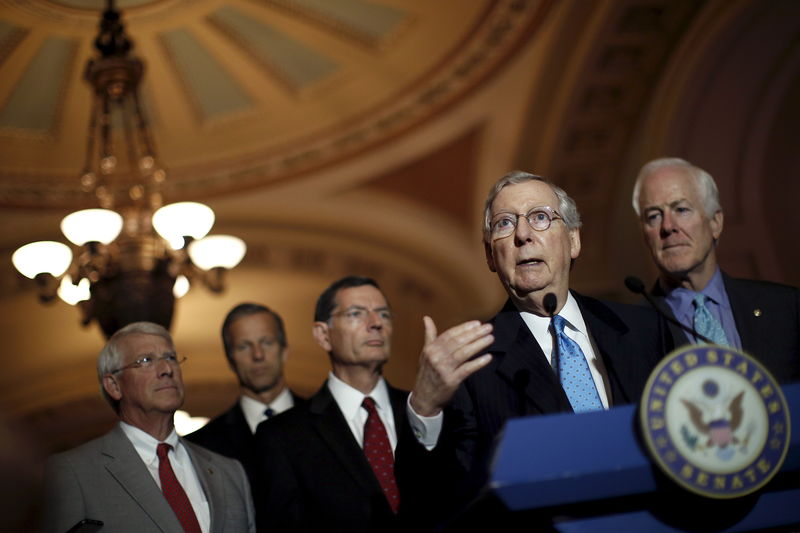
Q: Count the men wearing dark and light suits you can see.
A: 5